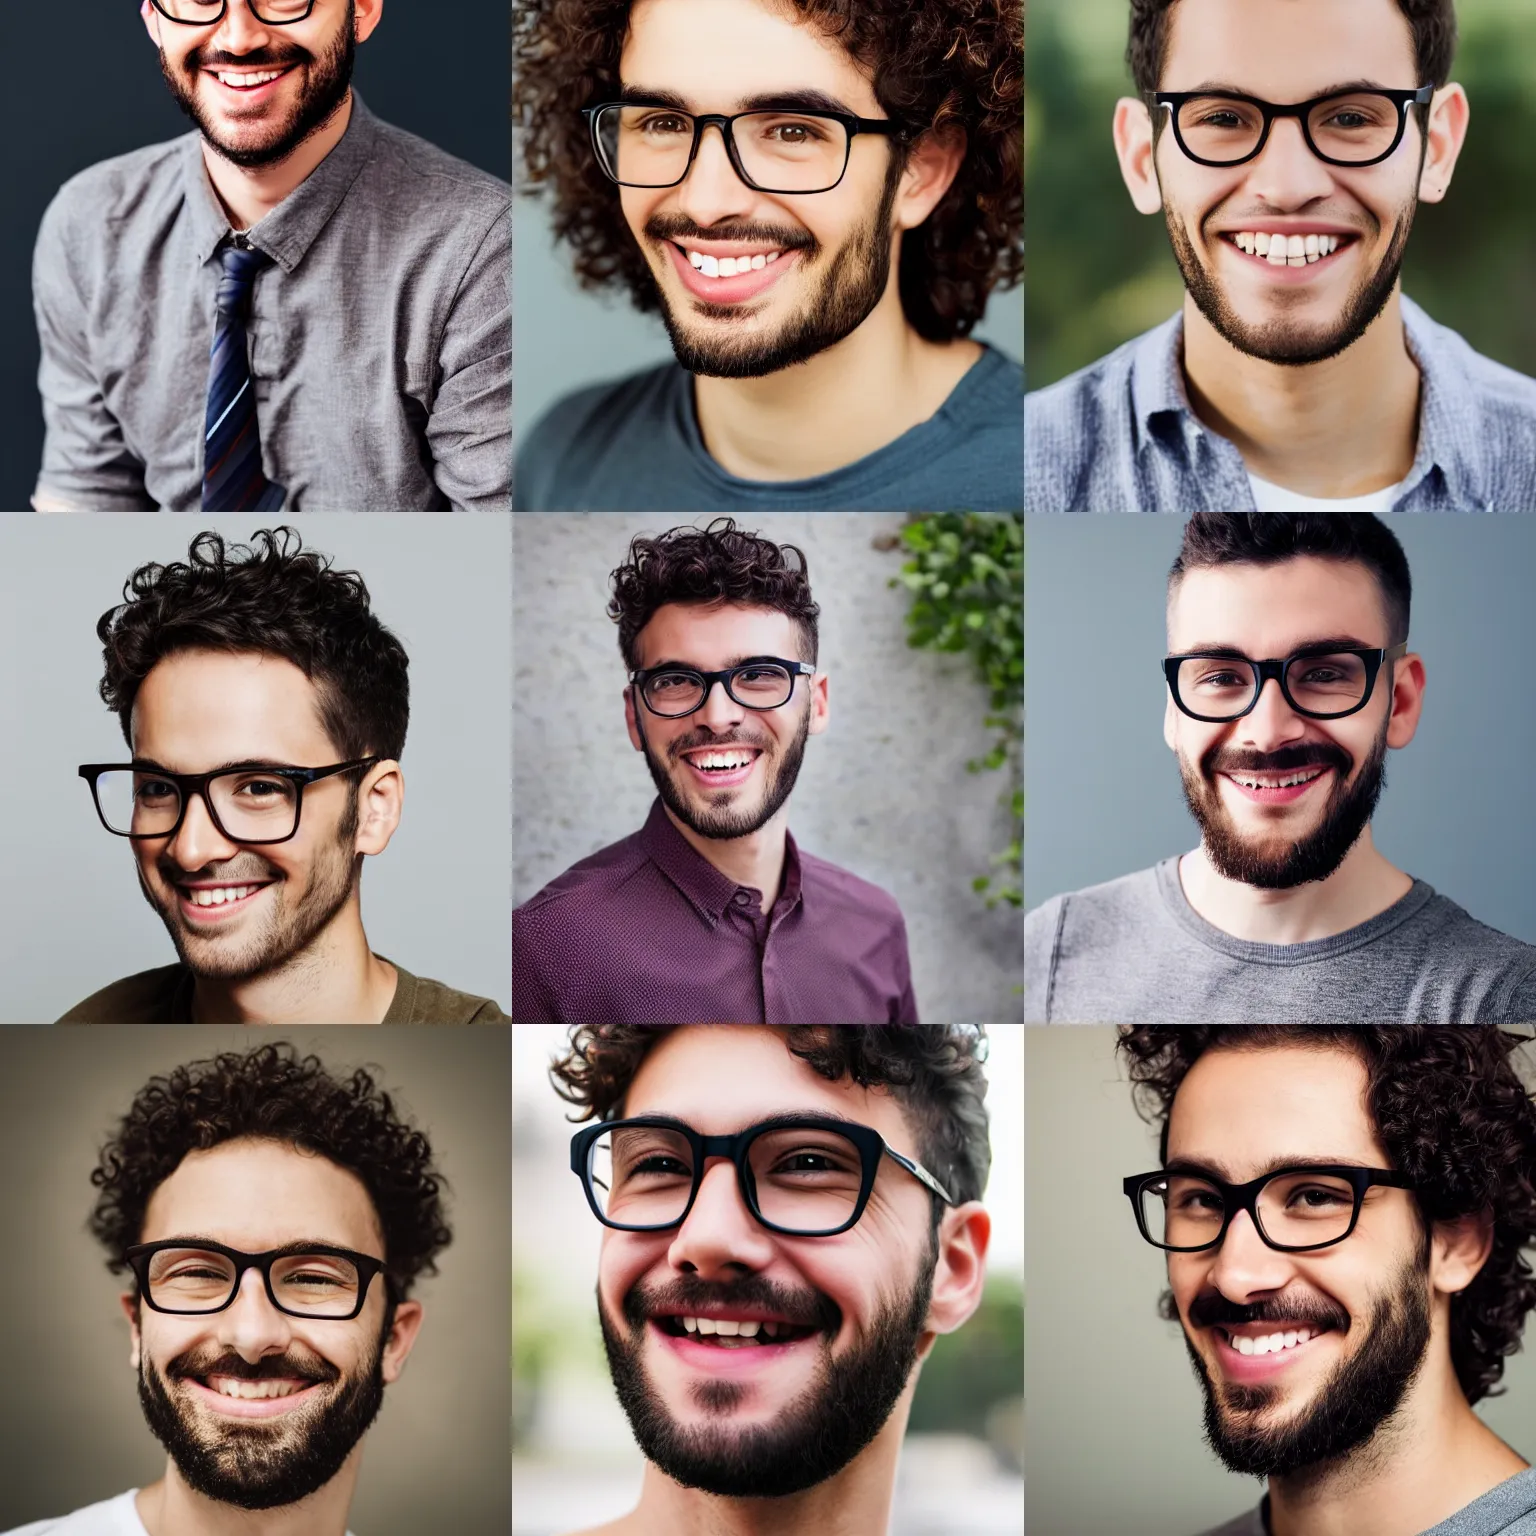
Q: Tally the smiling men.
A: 9